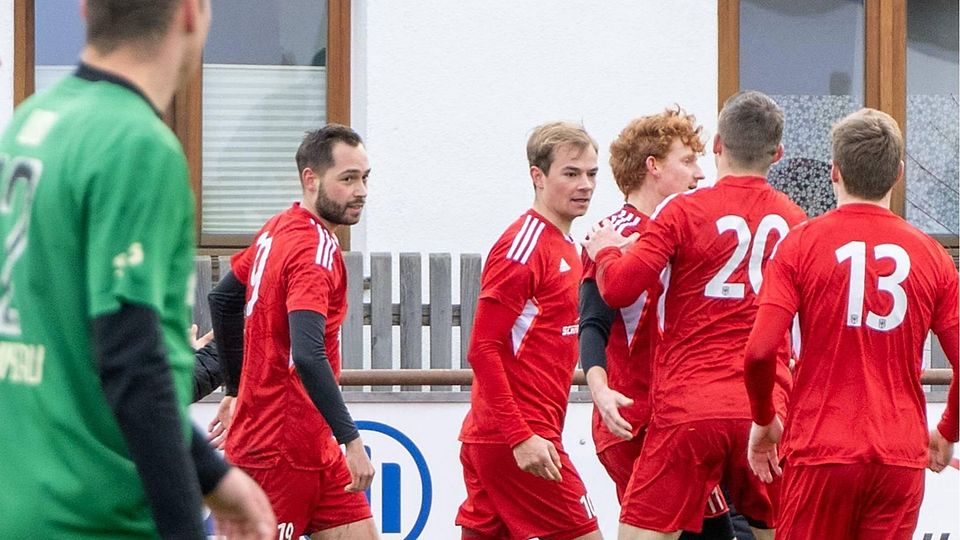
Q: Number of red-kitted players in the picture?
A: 5